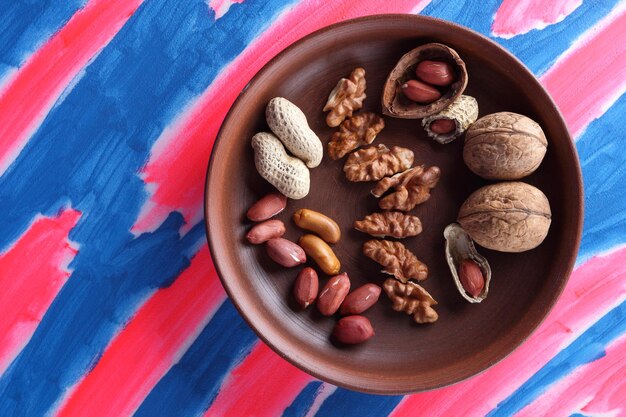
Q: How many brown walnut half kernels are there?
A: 7